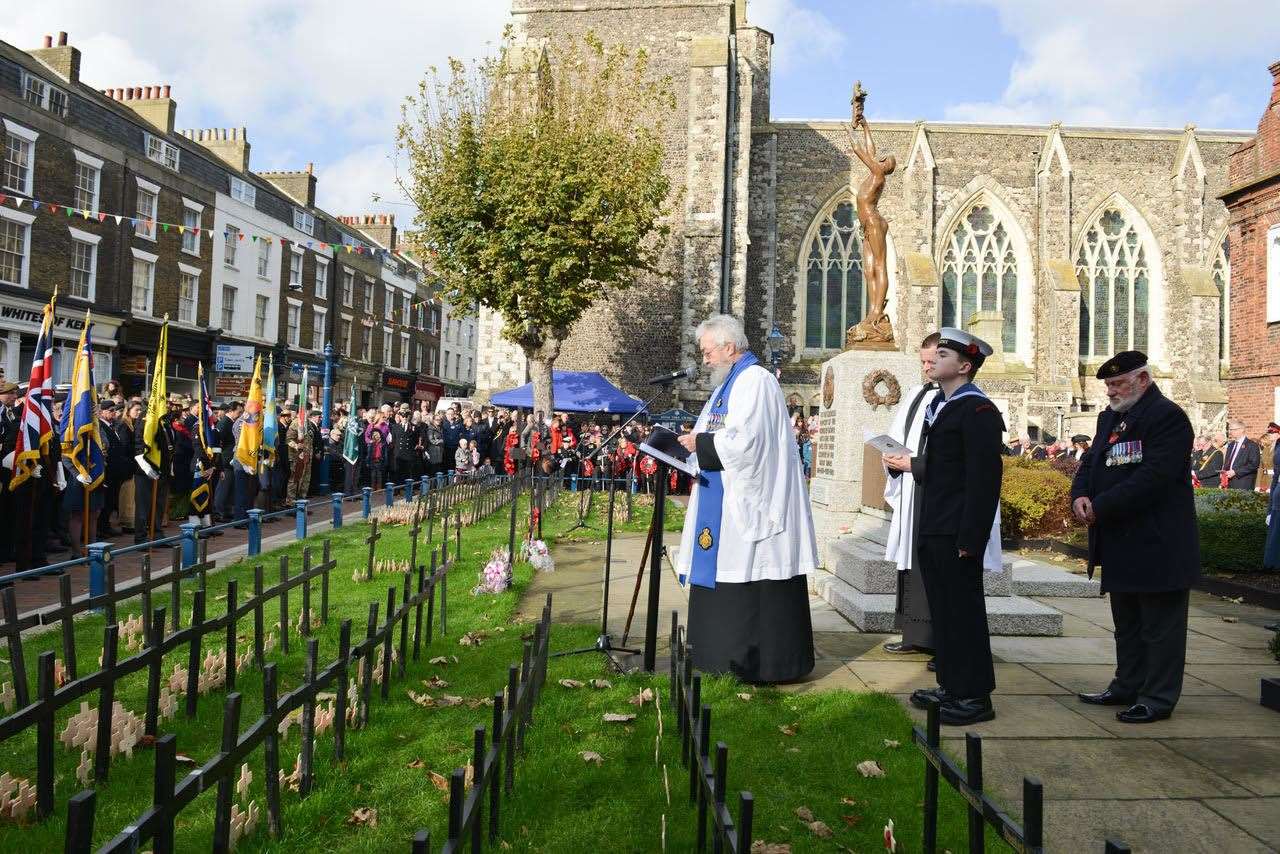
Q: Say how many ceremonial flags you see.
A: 8